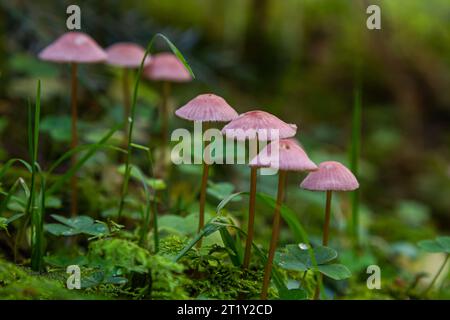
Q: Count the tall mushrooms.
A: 7